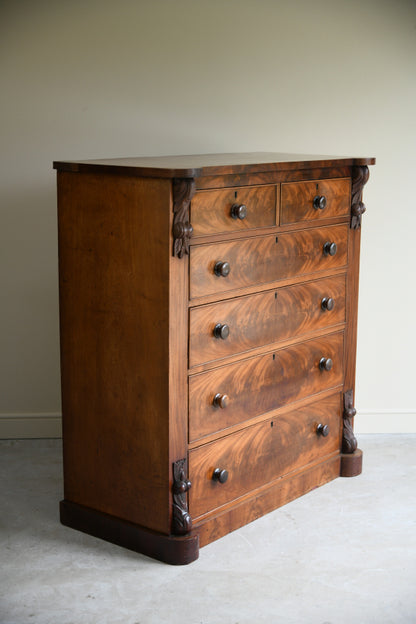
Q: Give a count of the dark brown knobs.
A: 10